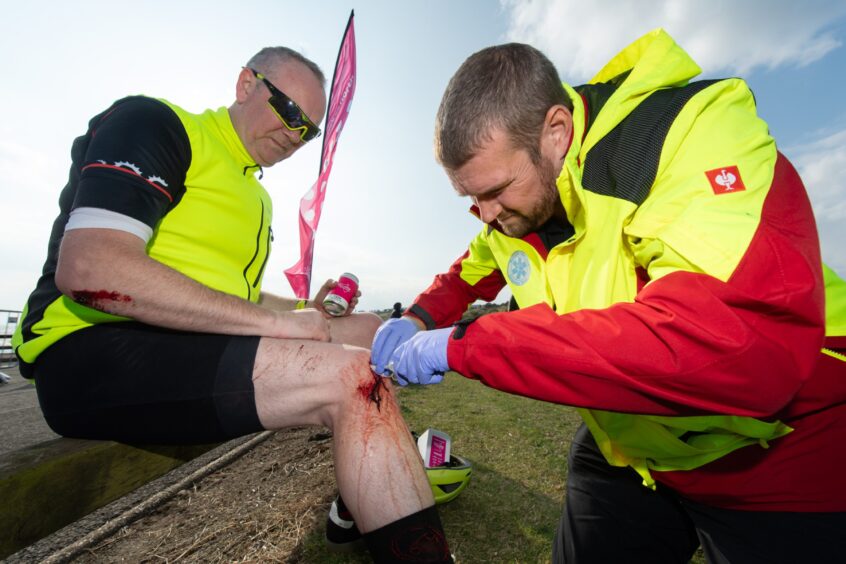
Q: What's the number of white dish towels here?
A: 0